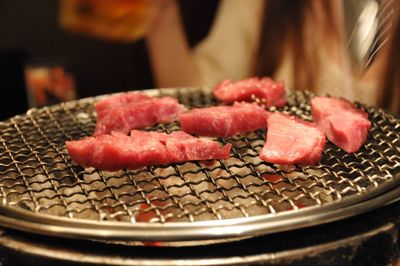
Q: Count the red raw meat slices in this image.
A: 6